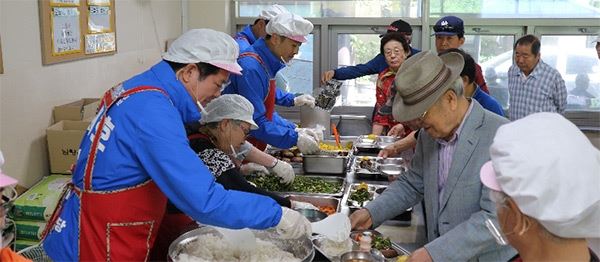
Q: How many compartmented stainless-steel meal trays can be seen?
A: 4